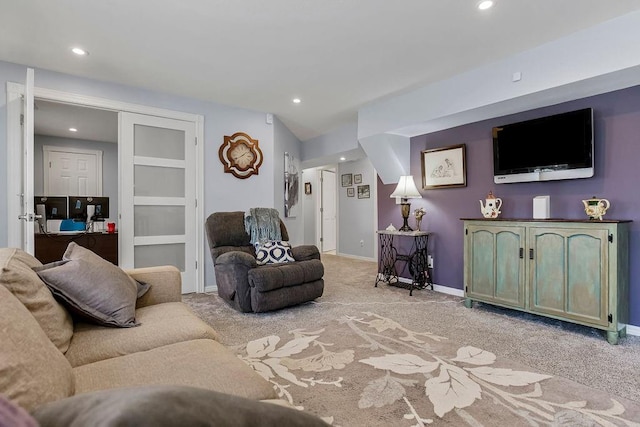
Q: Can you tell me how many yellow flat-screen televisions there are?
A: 0